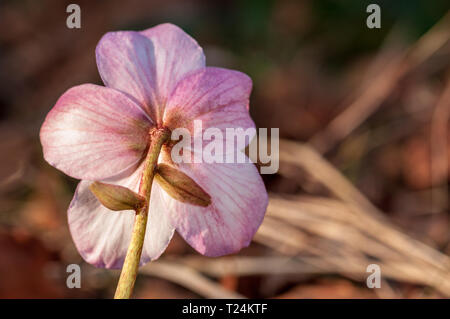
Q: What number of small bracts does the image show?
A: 2